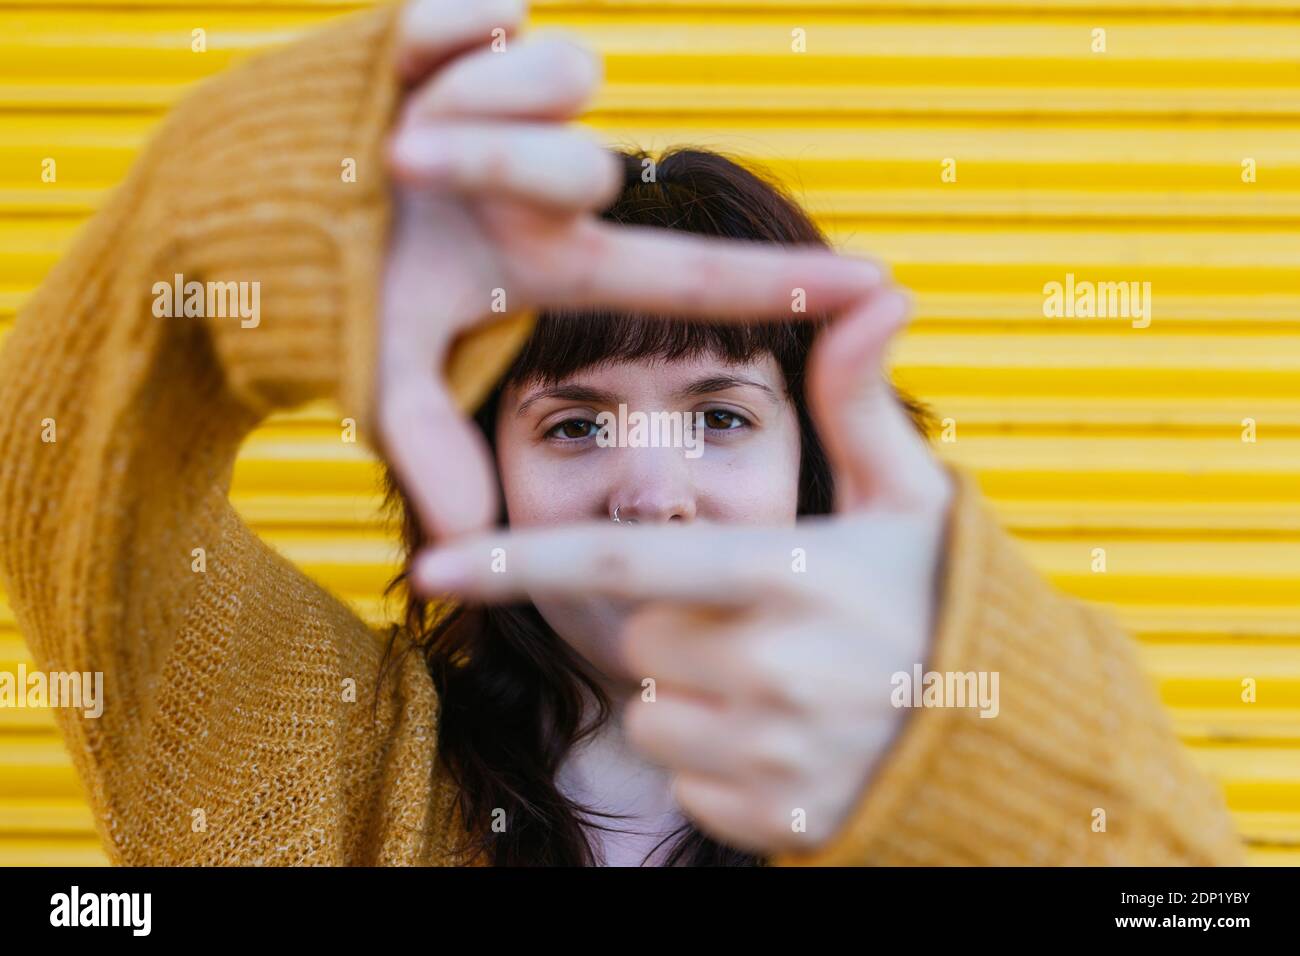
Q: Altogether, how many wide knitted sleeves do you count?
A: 2